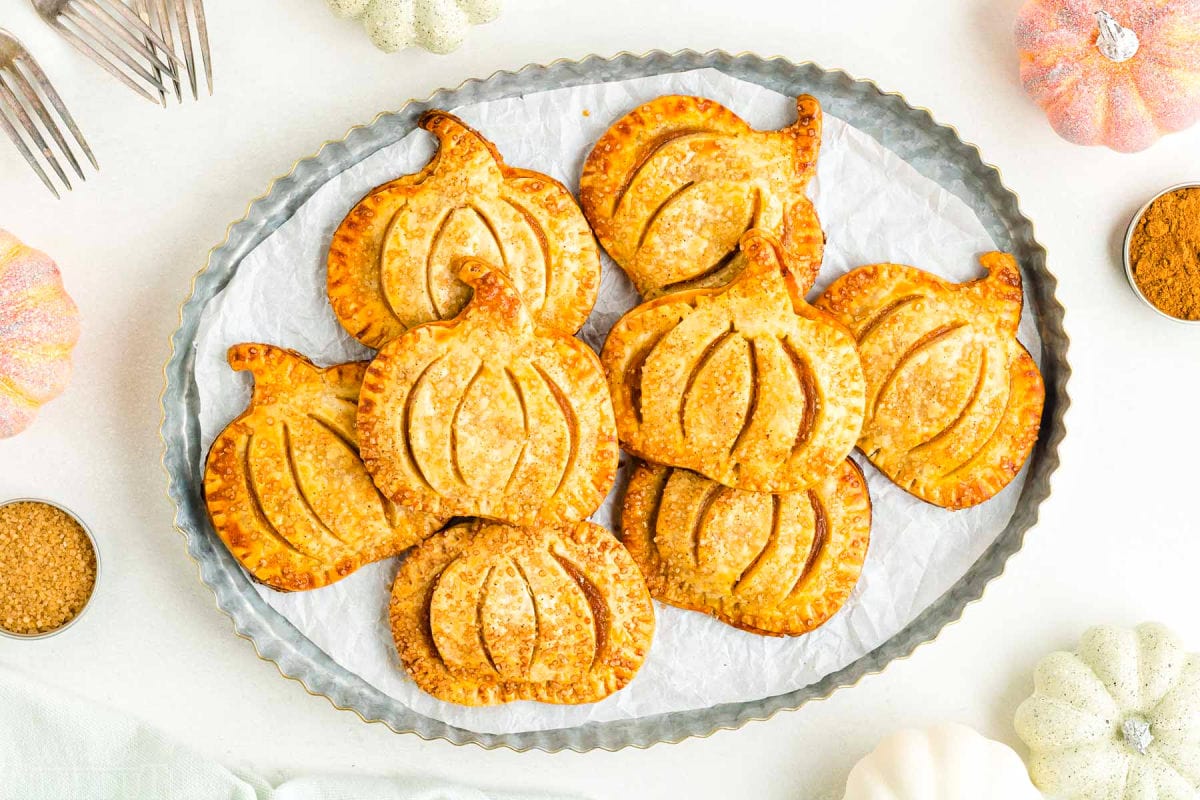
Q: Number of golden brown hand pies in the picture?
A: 8